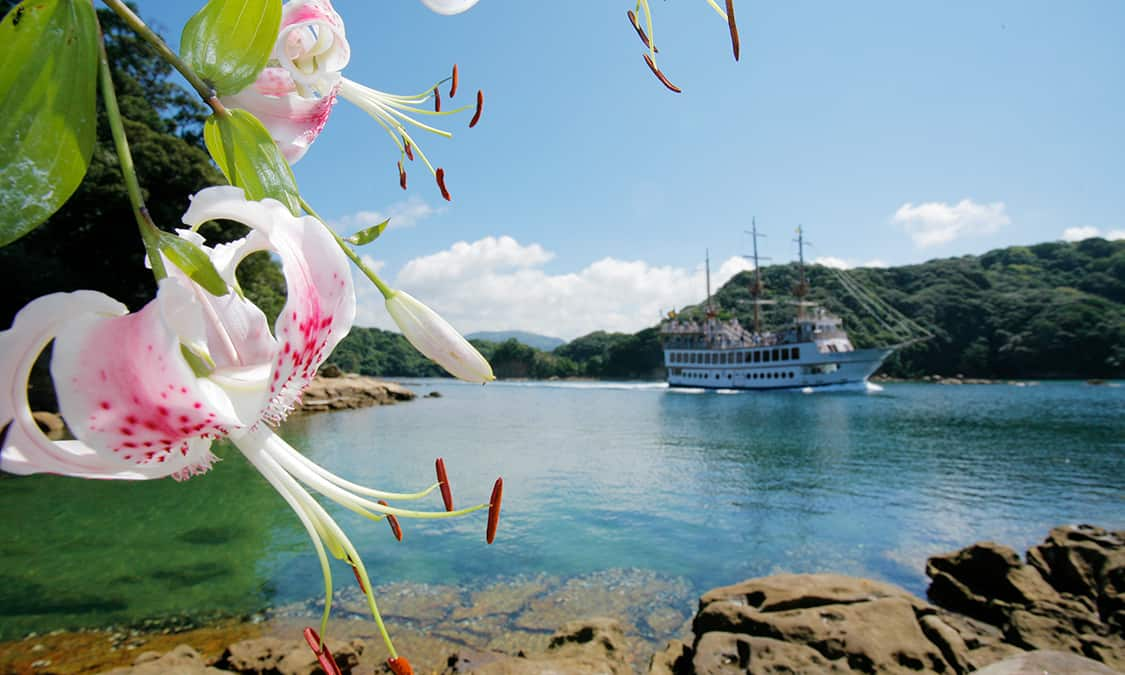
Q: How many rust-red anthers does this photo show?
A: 15